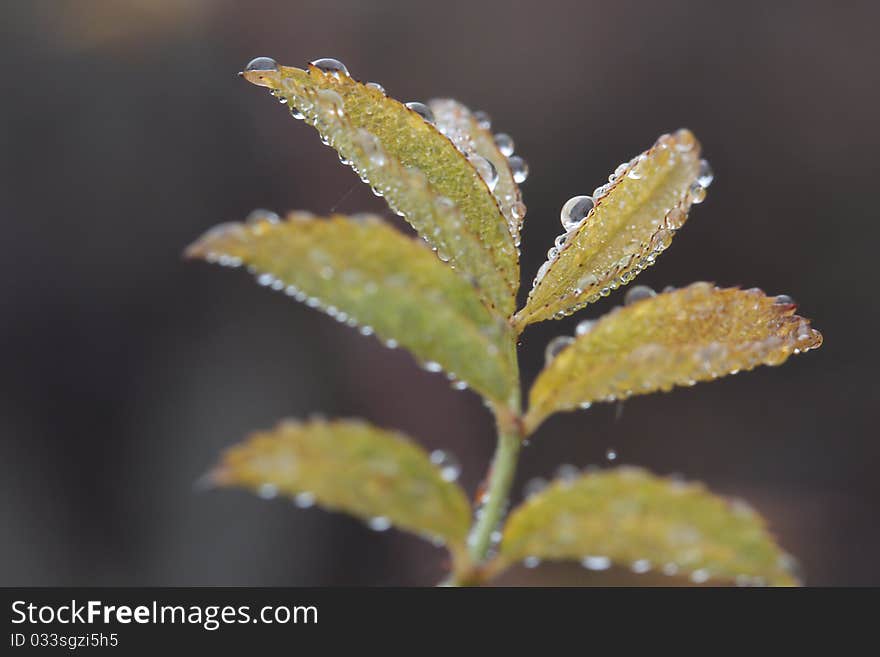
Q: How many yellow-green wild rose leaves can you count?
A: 7